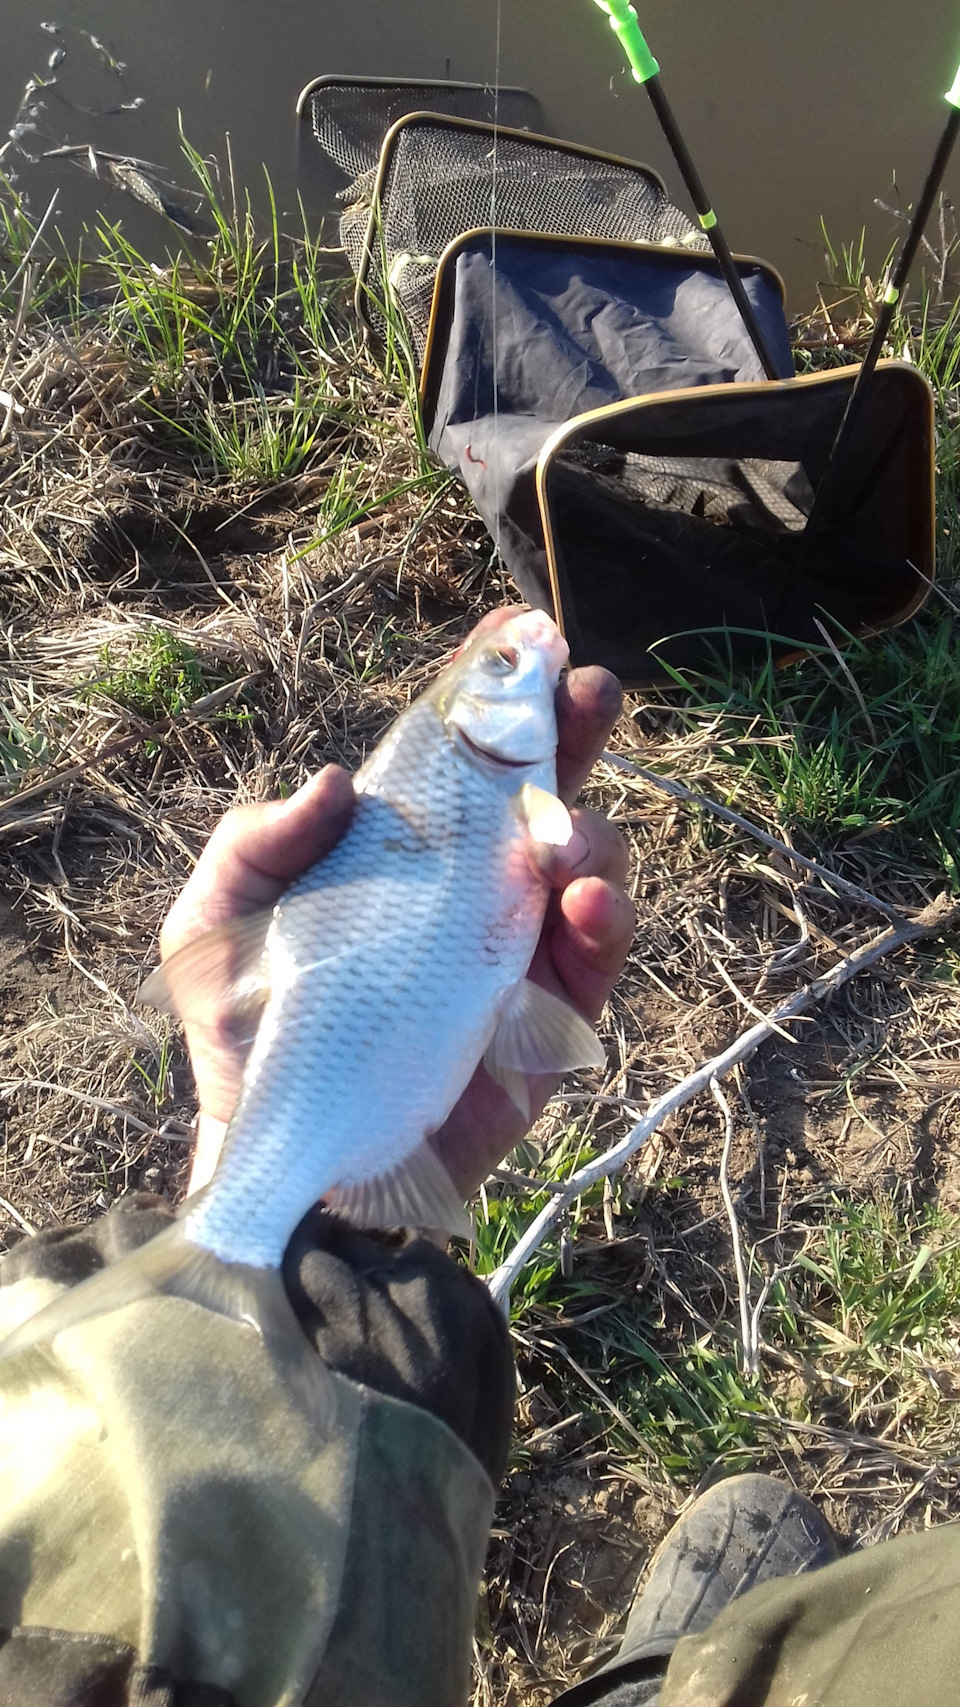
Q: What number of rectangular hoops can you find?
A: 4